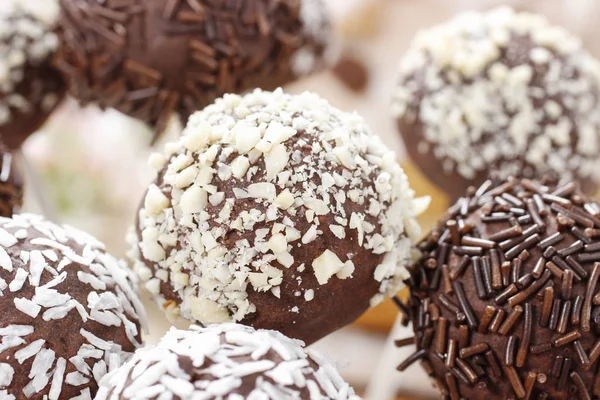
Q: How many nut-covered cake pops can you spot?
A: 3